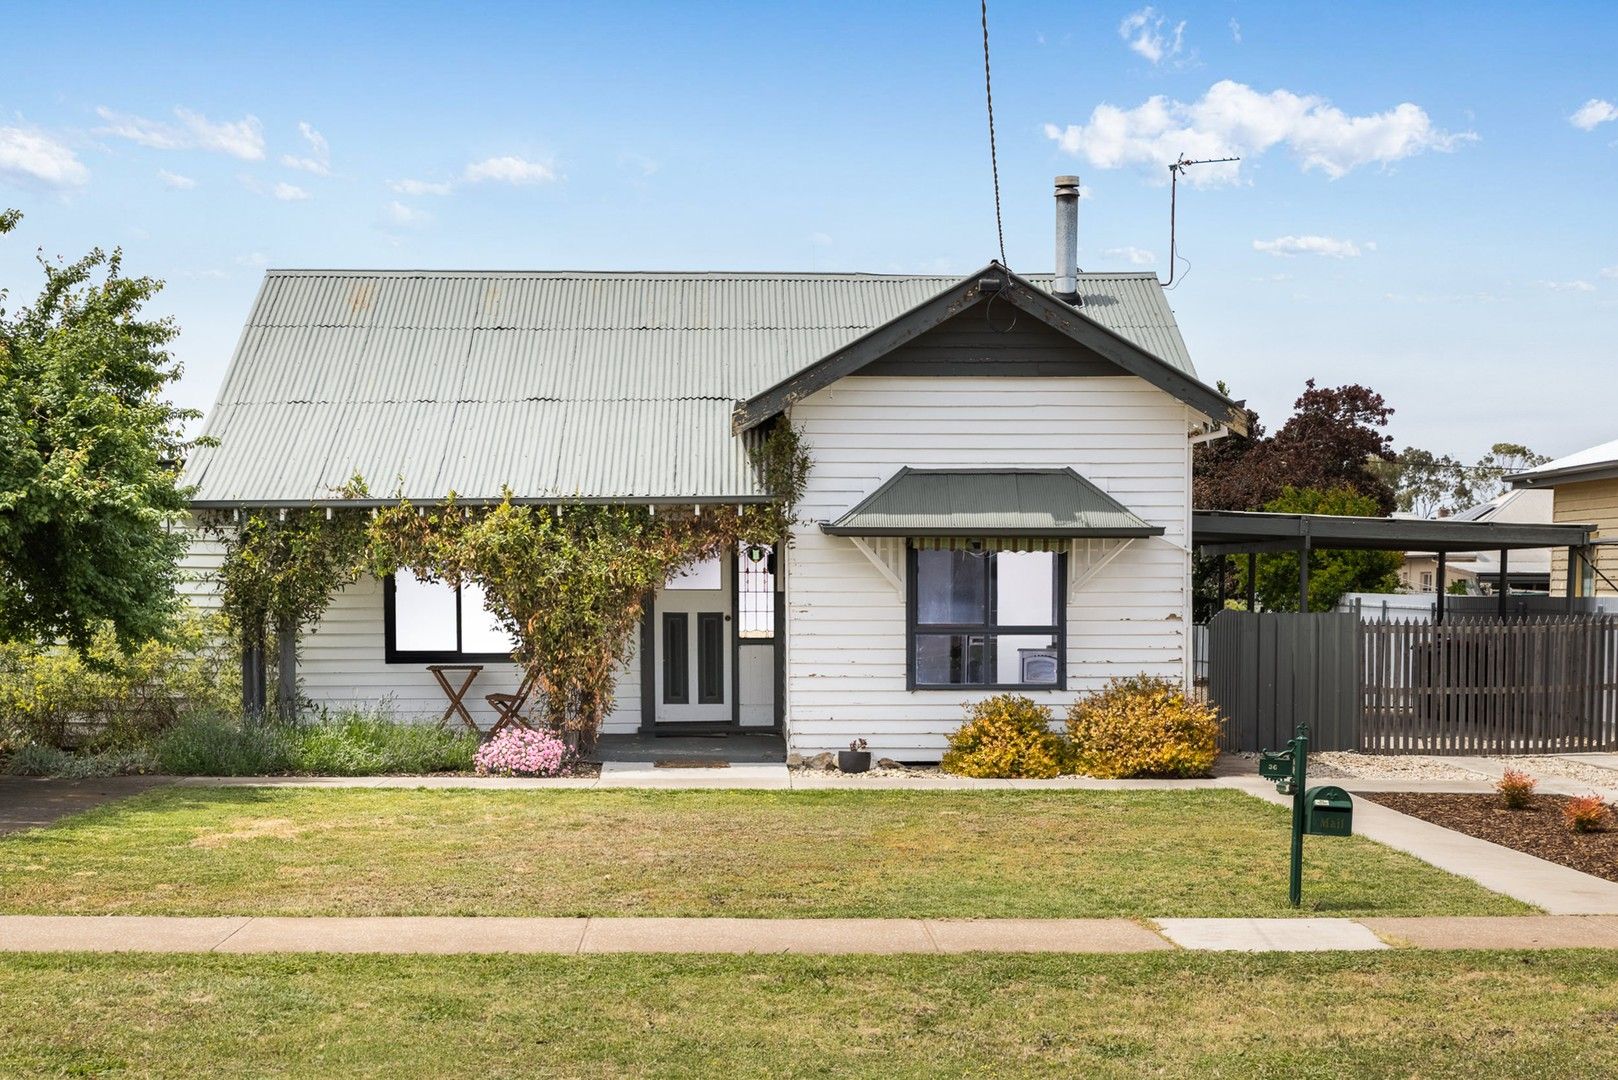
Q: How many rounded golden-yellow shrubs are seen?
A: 2